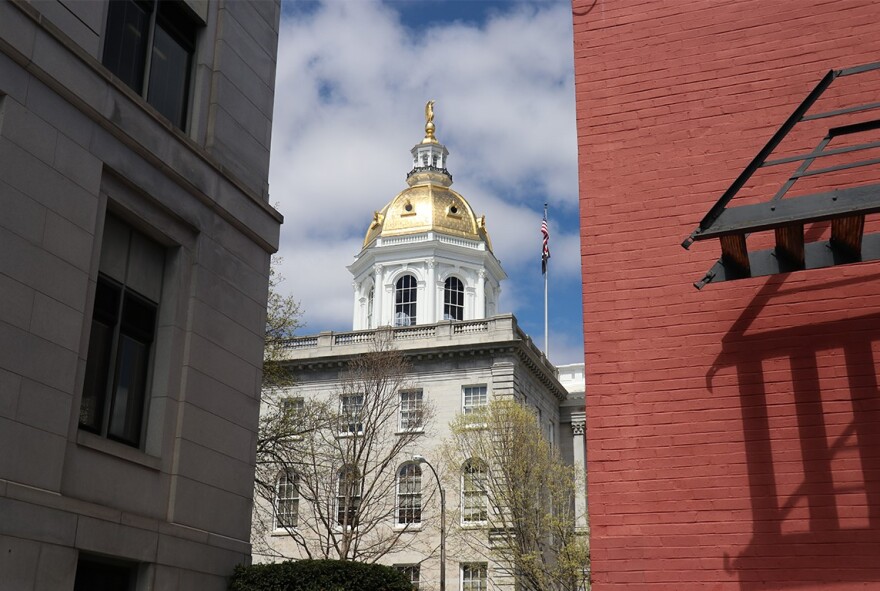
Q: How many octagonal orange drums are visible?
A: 0